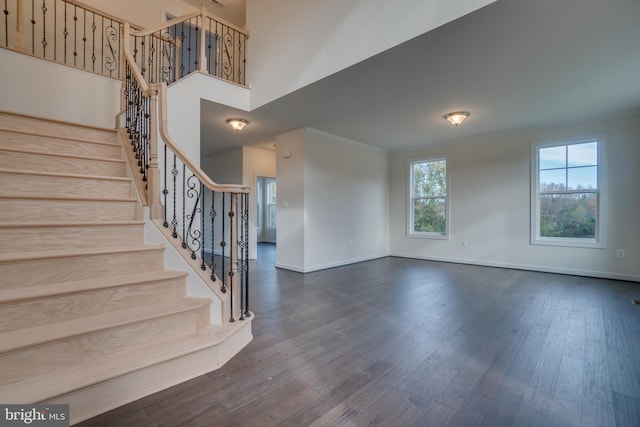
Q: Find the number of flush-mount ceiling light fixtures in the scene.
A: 2